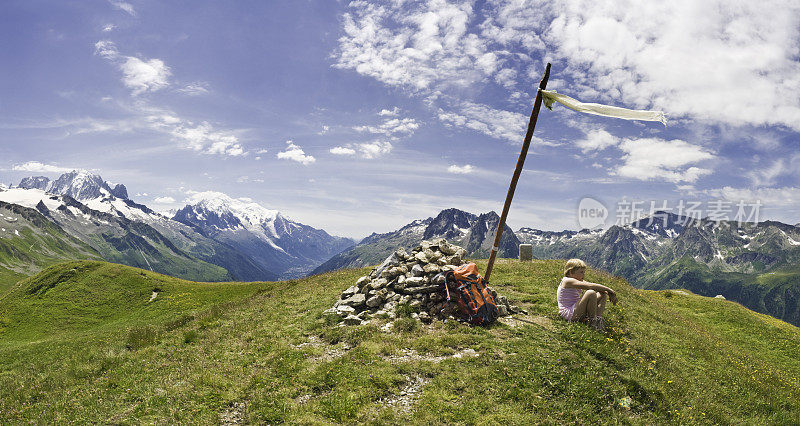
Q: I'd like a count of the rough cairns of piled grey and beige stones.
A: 1